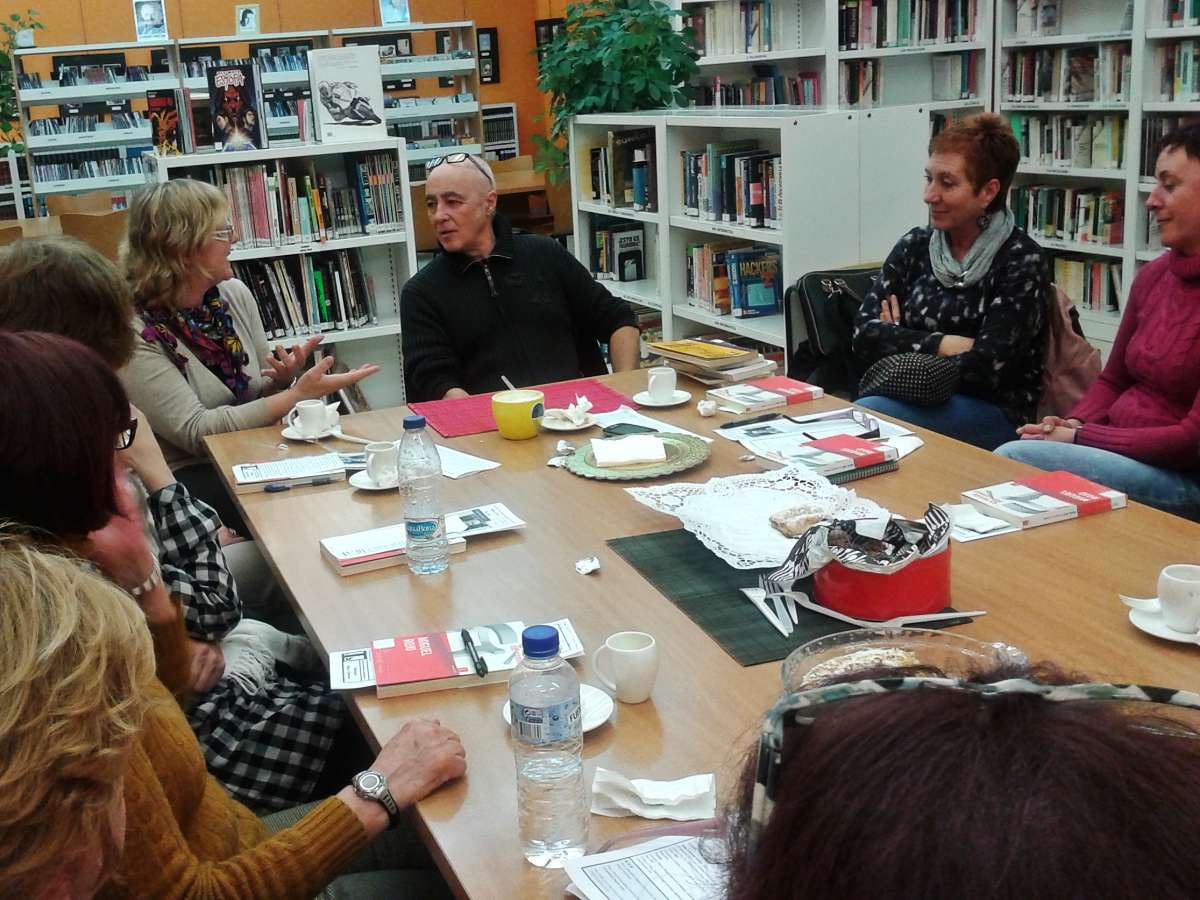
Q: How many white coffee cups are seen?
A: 5